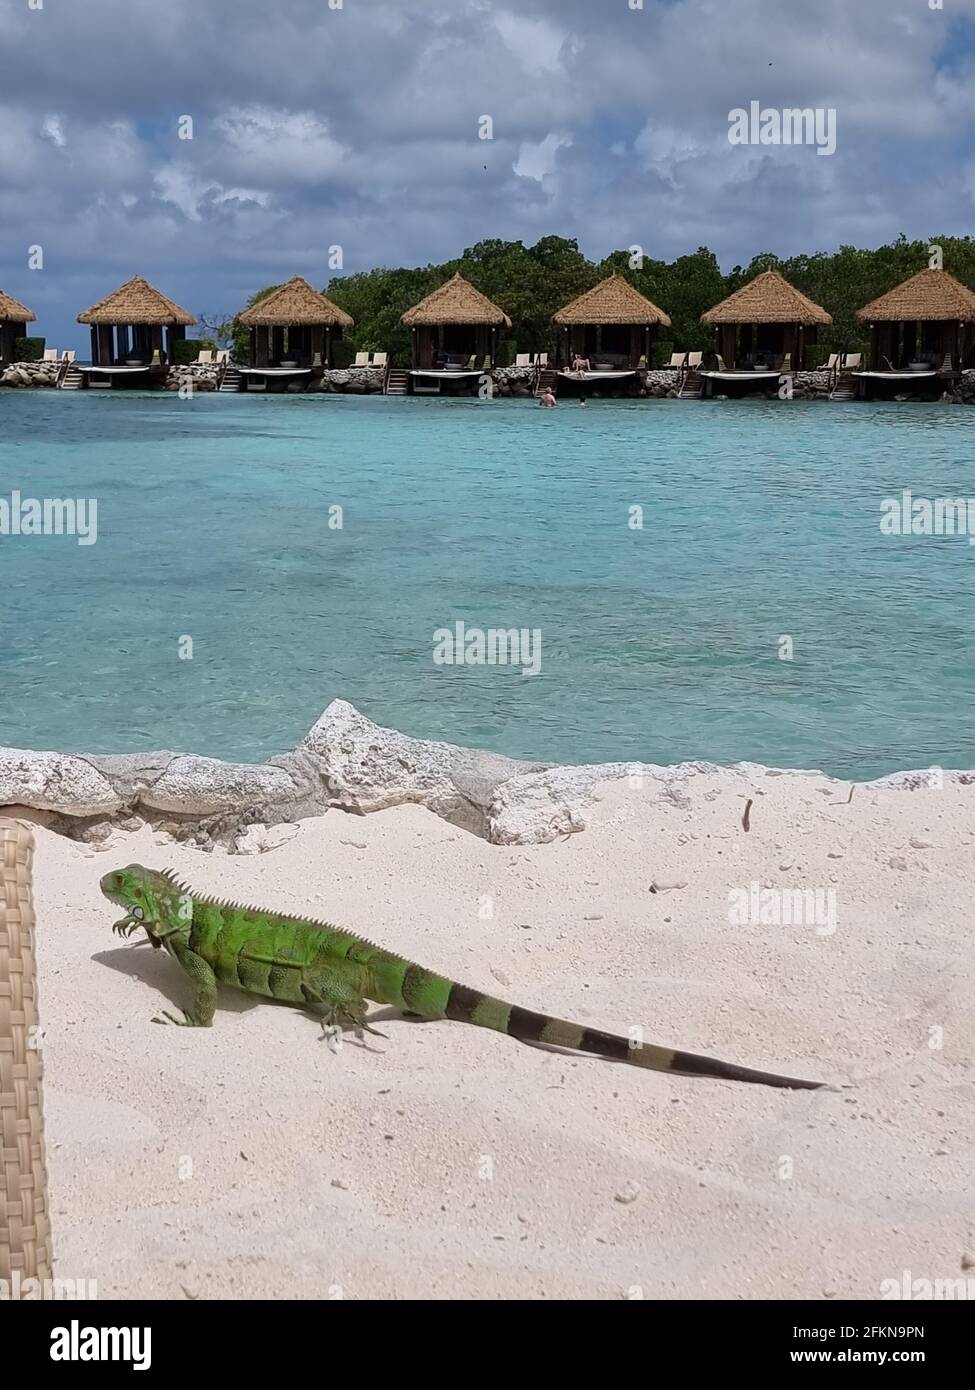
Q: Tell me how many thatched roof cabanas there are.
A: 7